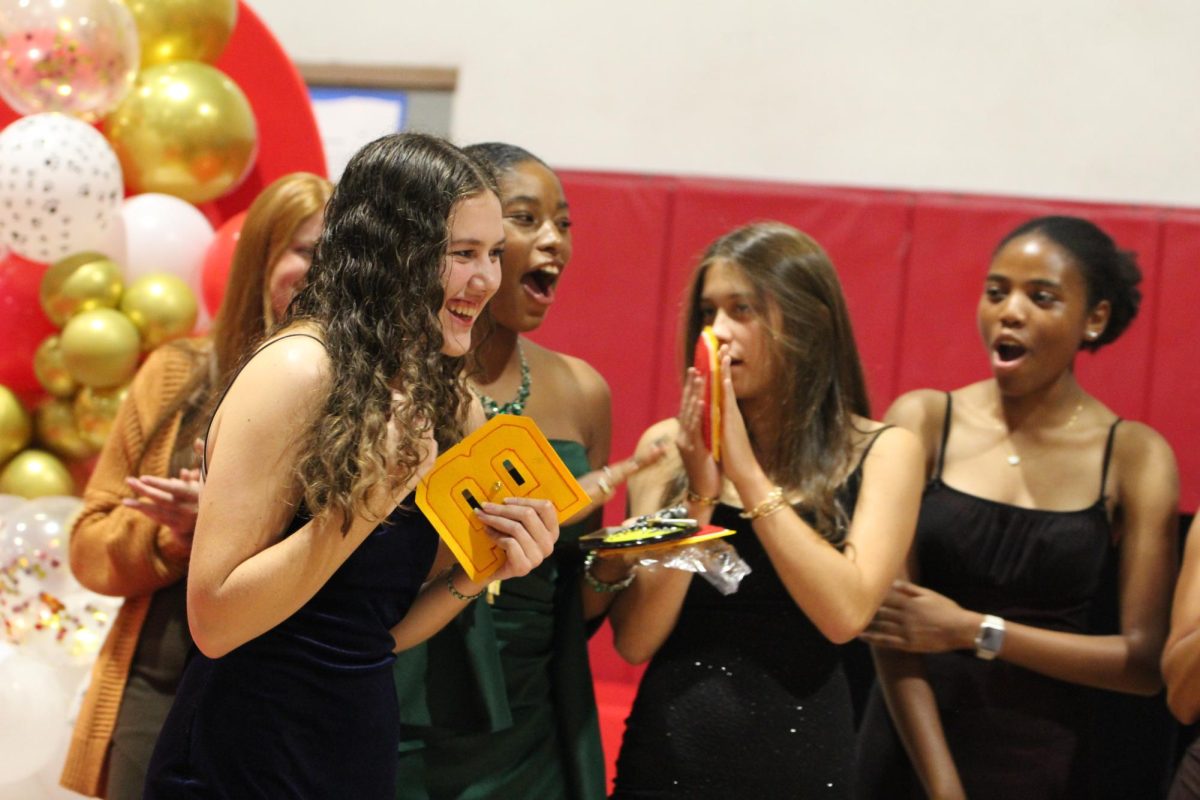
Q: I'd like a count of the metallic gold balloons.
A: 10